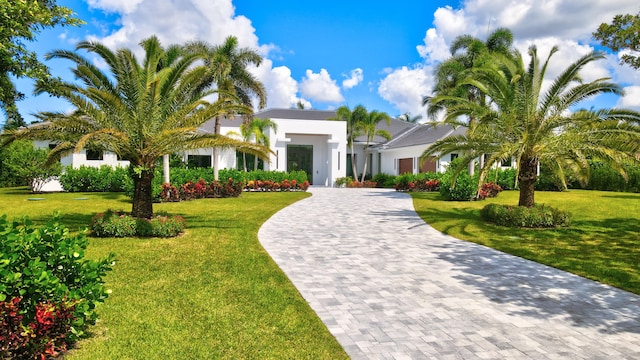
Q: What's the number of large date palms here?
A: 2